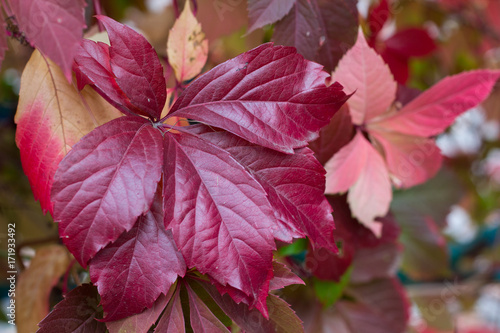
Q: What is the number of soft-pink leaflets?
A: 5